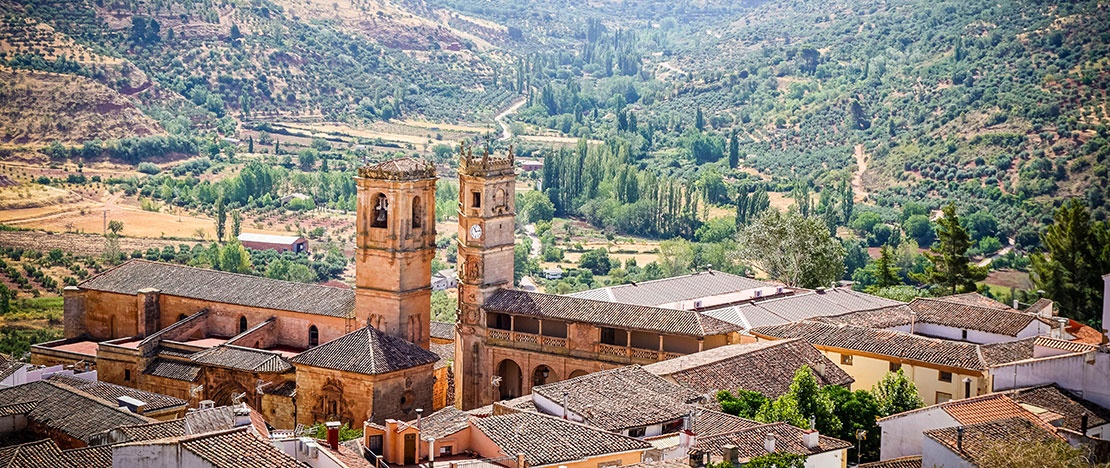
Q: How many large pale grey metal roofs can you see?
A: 2